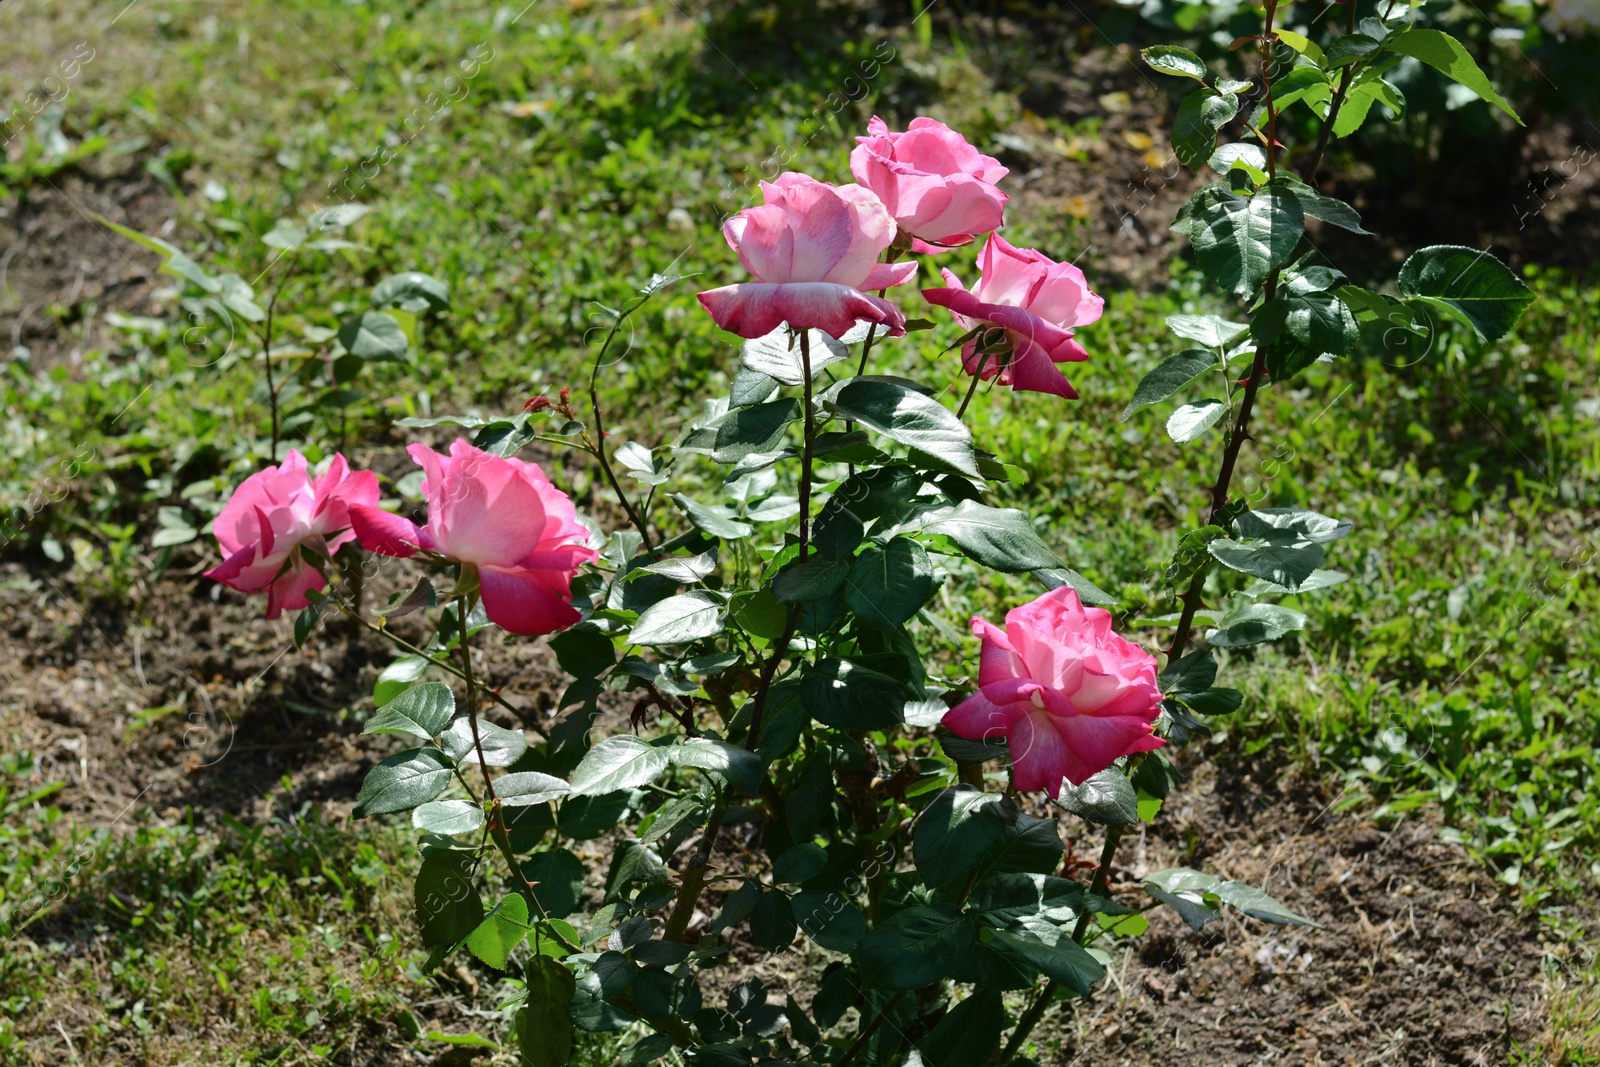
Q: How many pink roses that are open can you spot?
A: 6